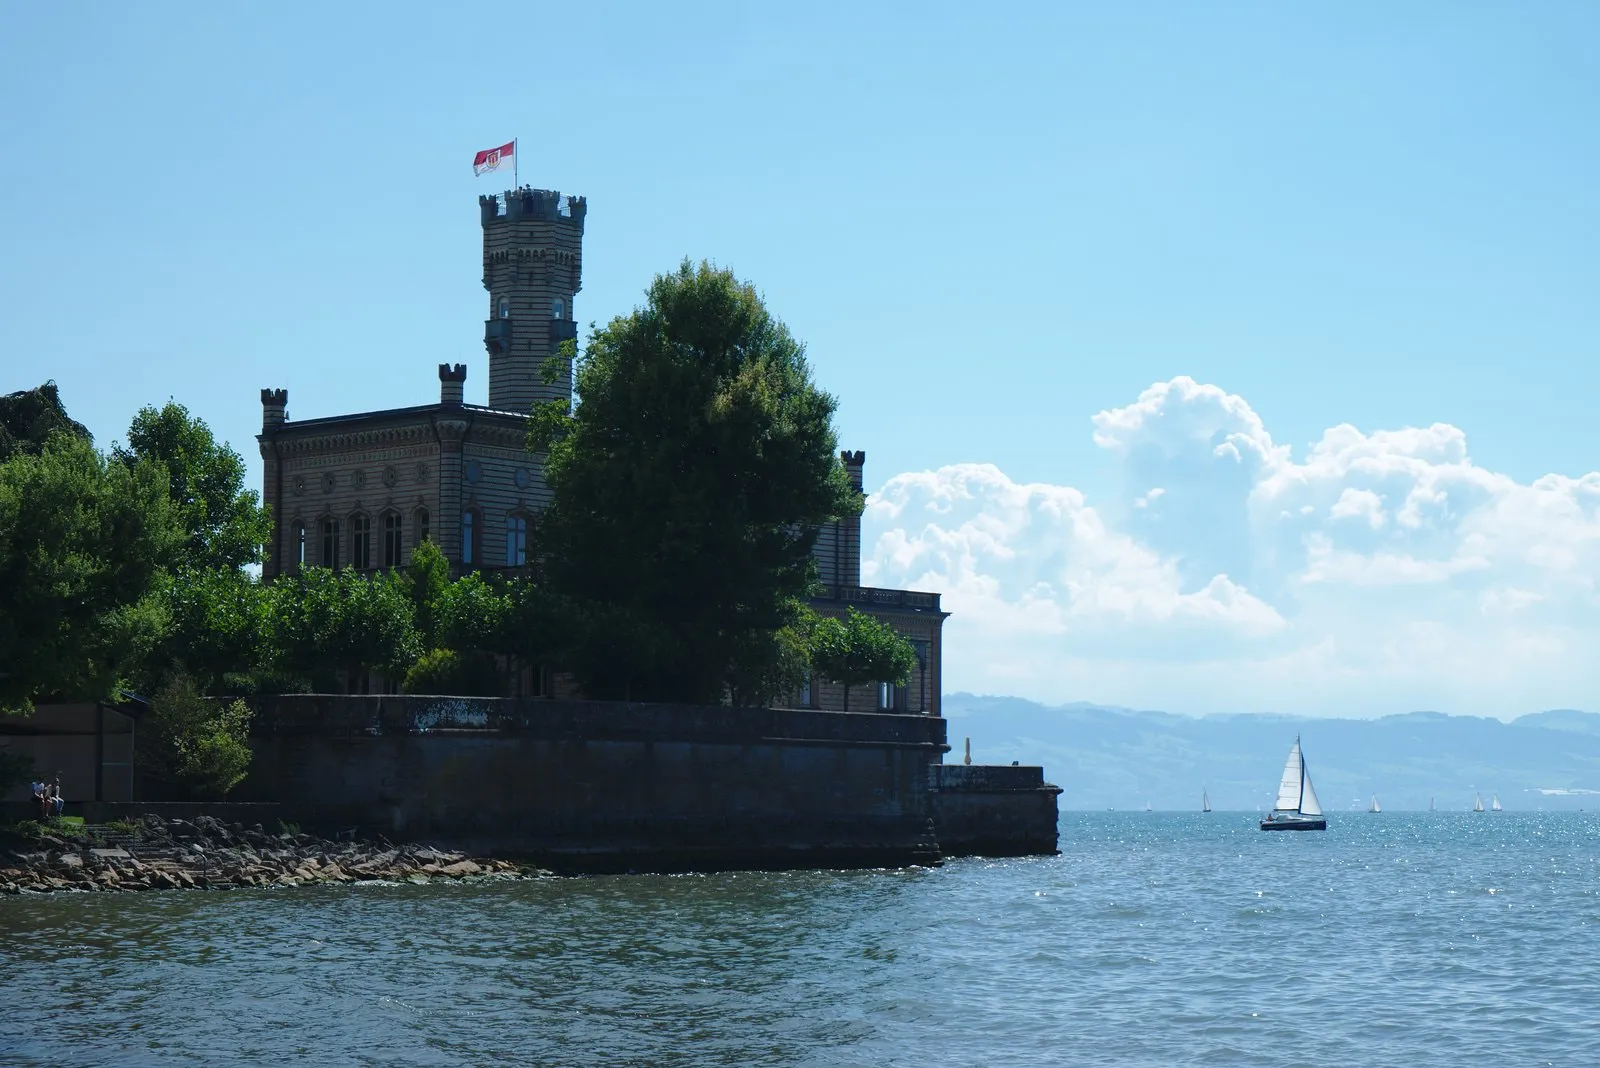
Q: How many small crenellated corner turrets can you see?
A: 3